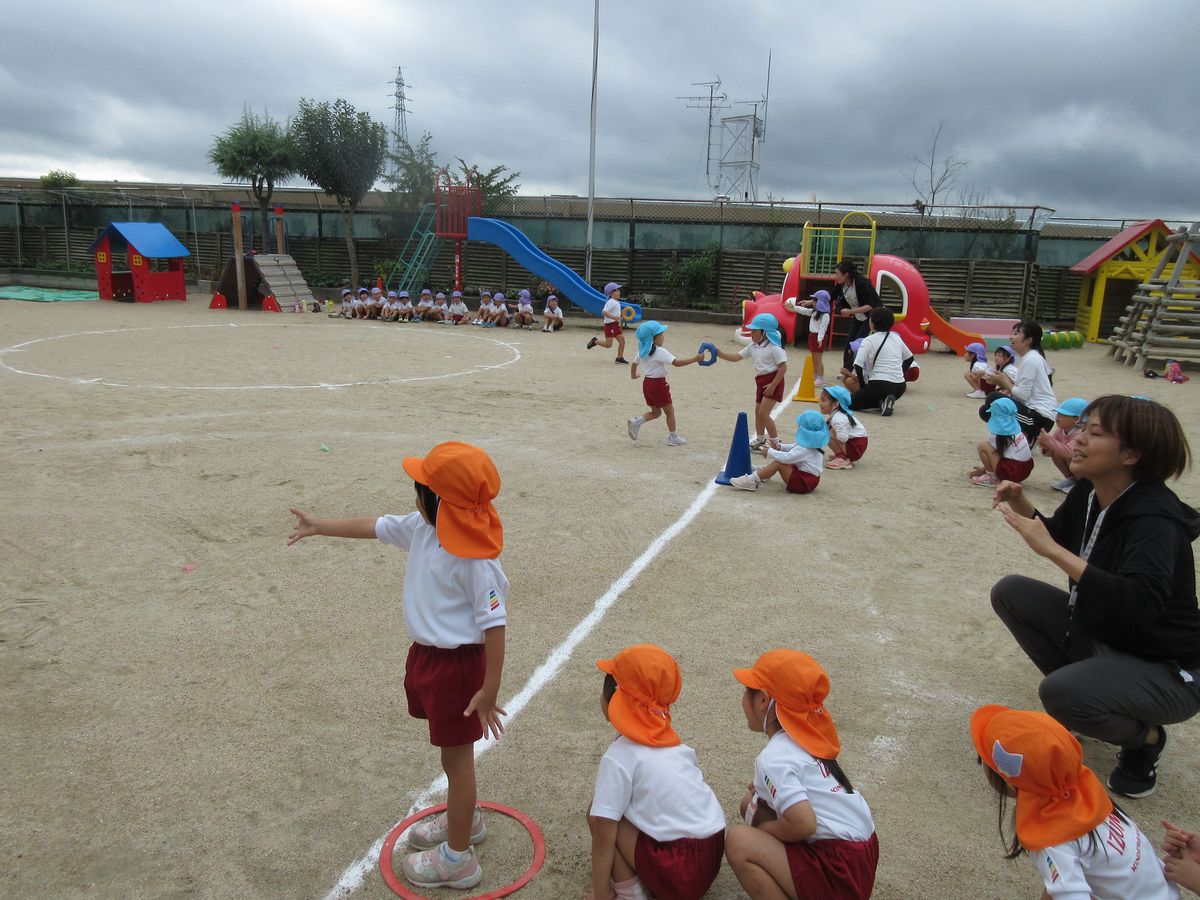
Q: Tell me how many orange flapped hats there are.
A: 4